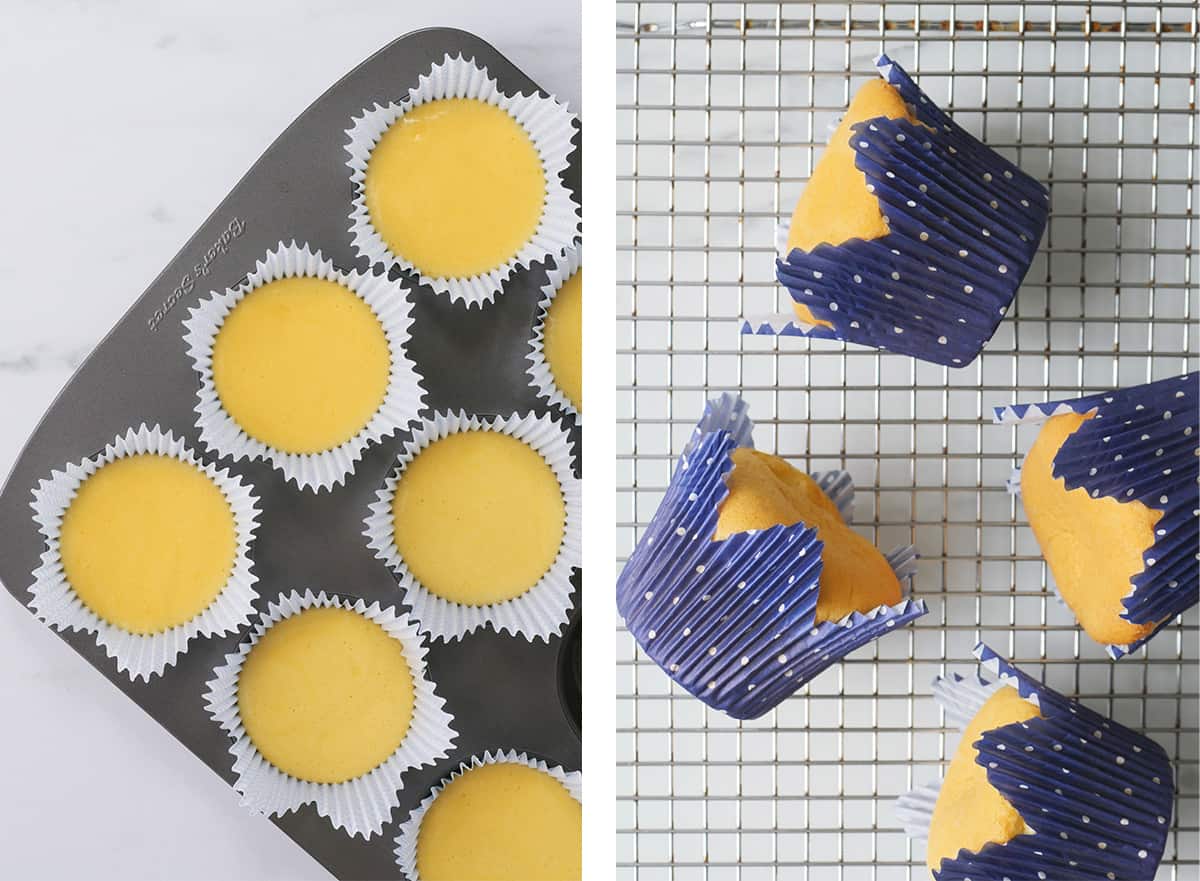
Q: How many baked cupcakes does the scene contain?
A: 4